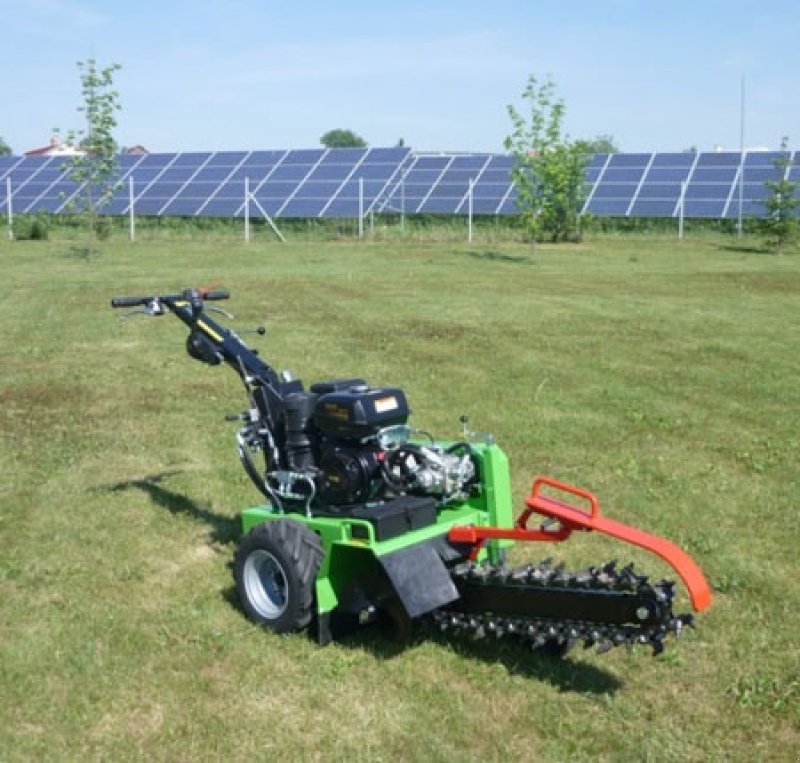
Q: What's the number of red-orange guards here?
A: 1